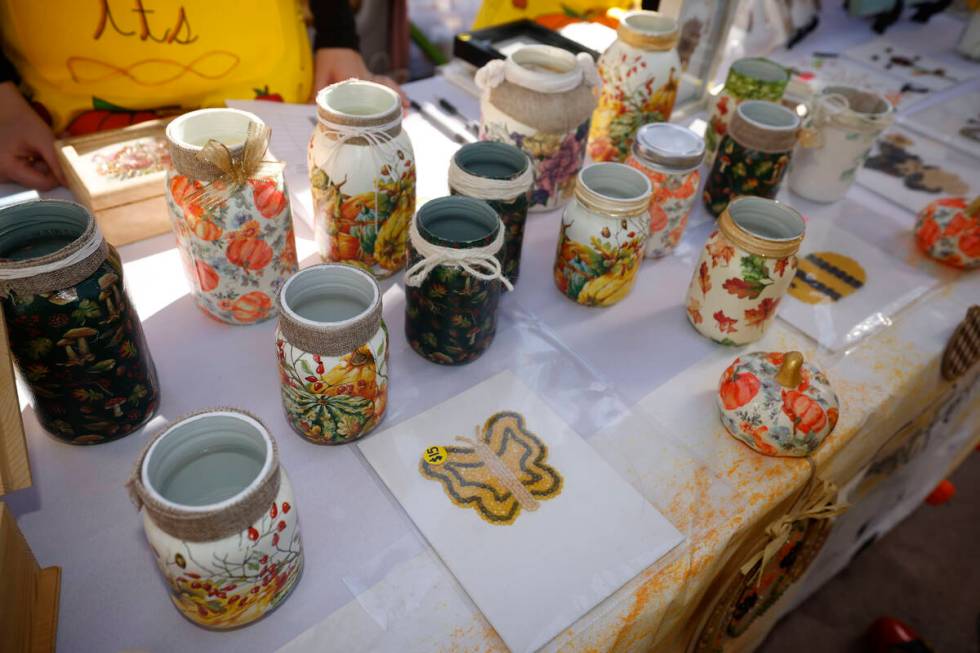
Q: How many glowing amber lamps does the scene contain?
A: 0